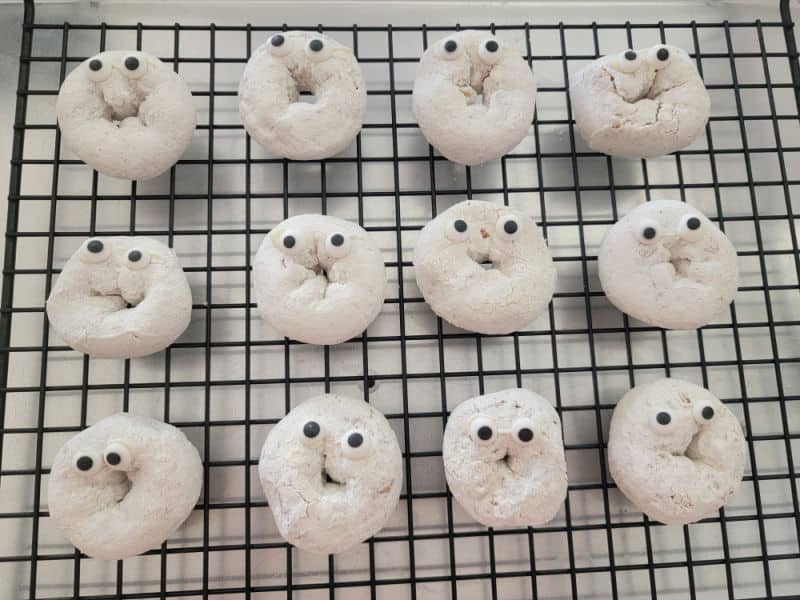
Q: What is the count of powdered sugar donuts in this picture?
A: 12